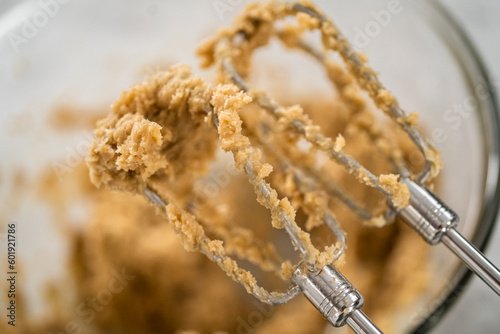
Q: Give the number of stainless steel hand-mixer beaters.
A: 2